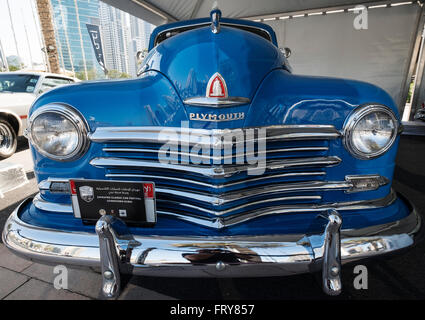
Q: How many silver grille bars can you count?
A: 7